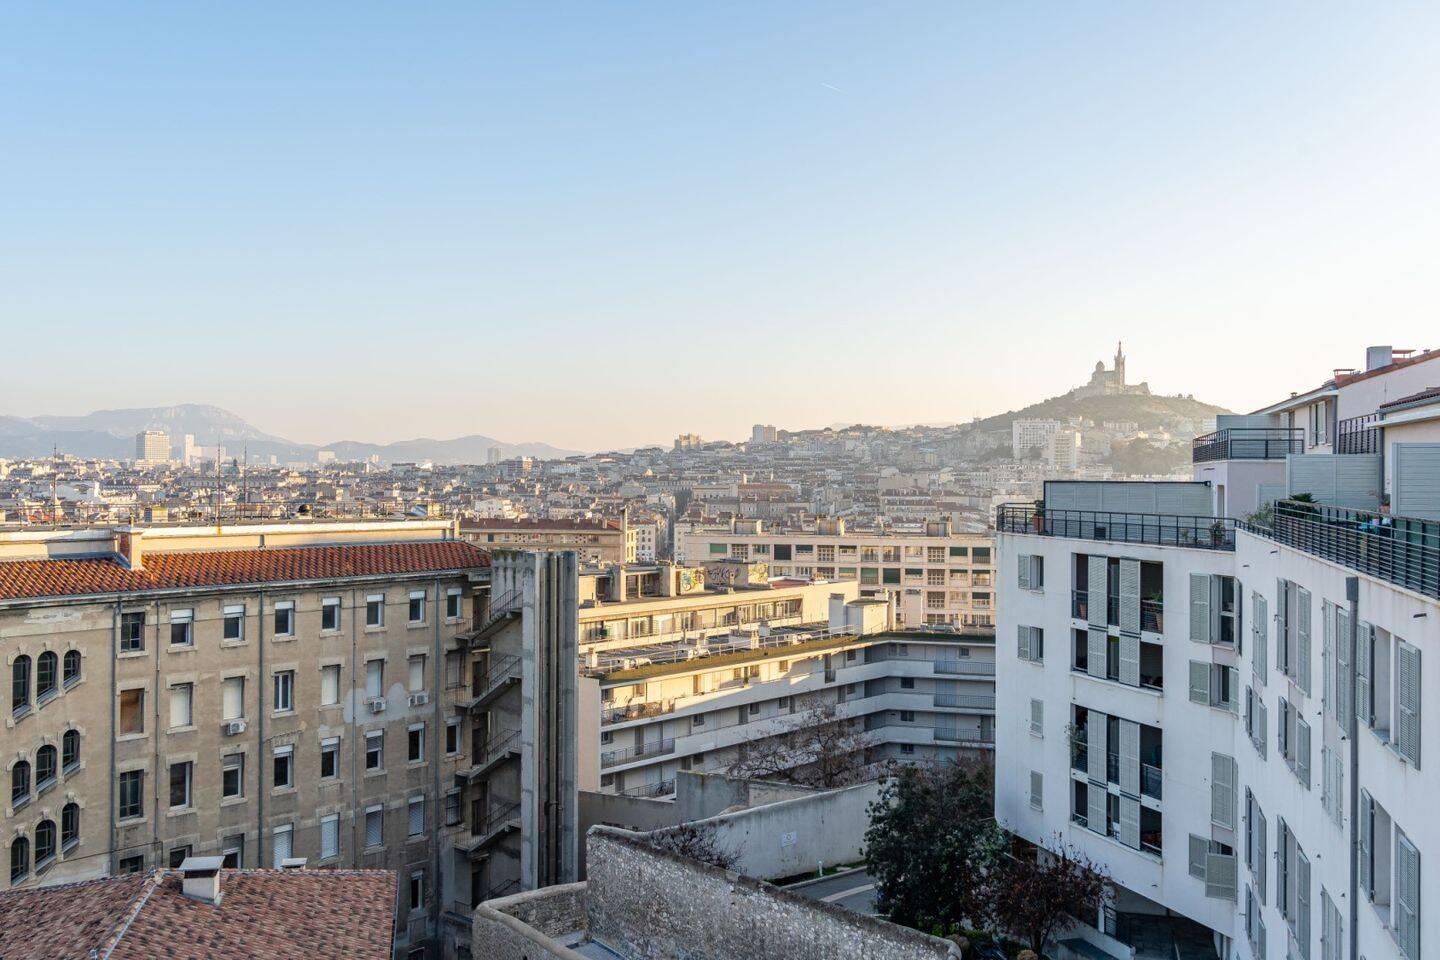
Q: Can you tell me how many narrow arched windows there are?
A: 9